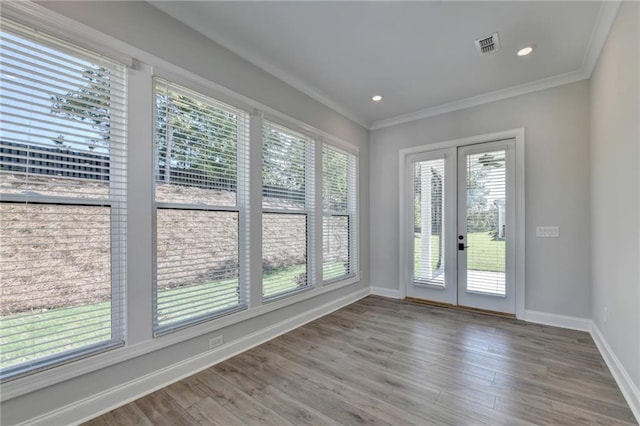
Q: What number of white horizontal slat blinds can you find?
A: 6